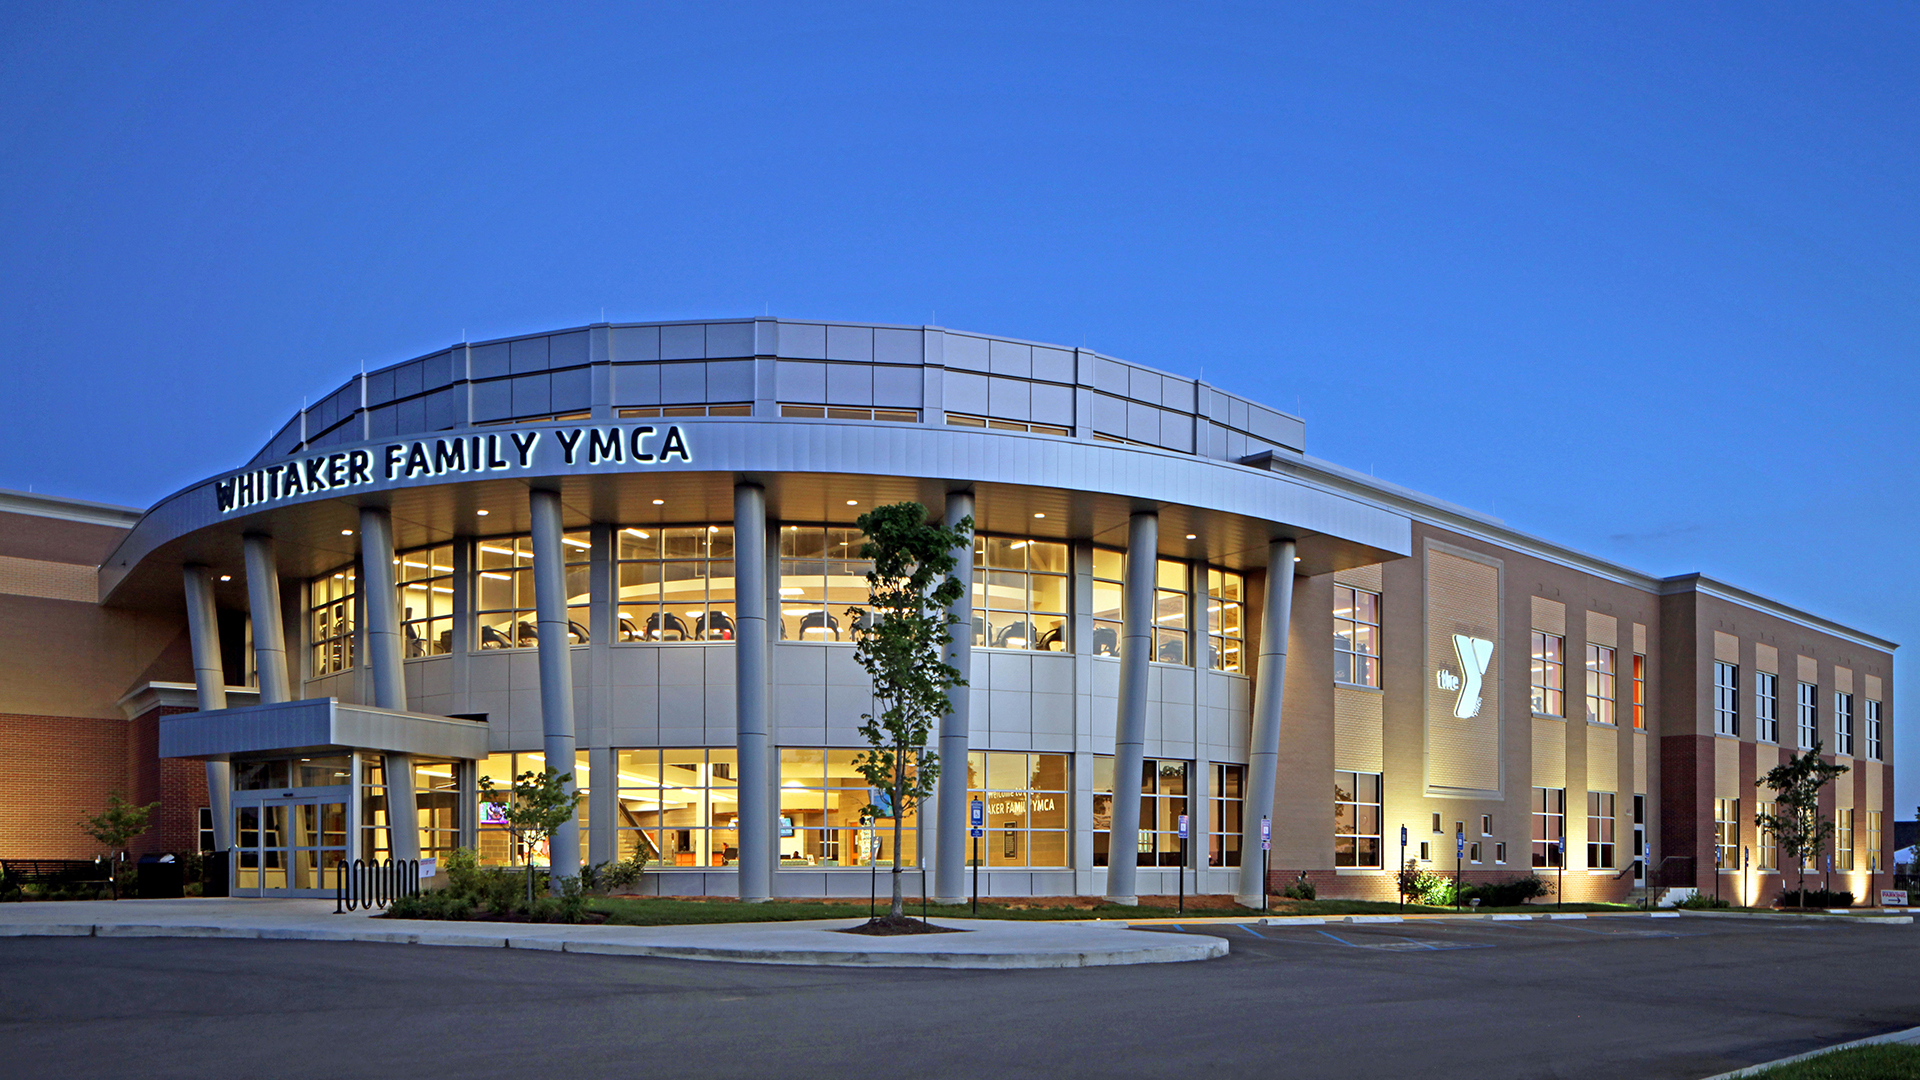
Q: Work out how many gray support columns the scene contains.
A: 8